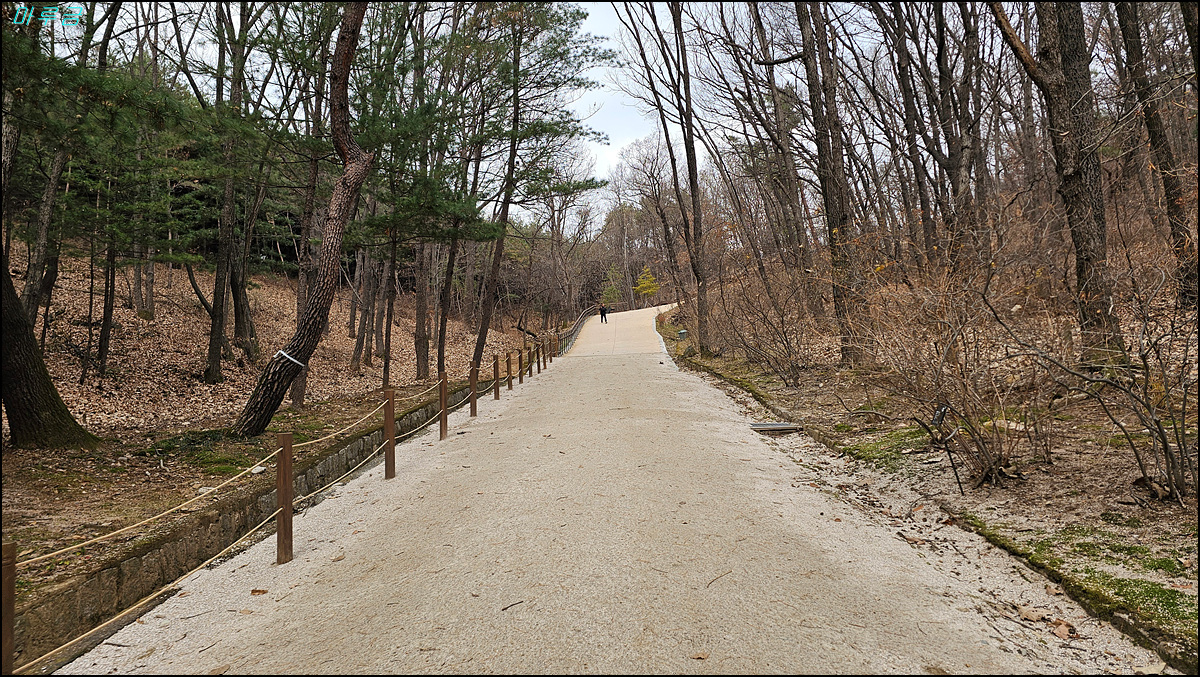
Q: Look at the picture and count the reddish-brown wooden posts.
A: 13